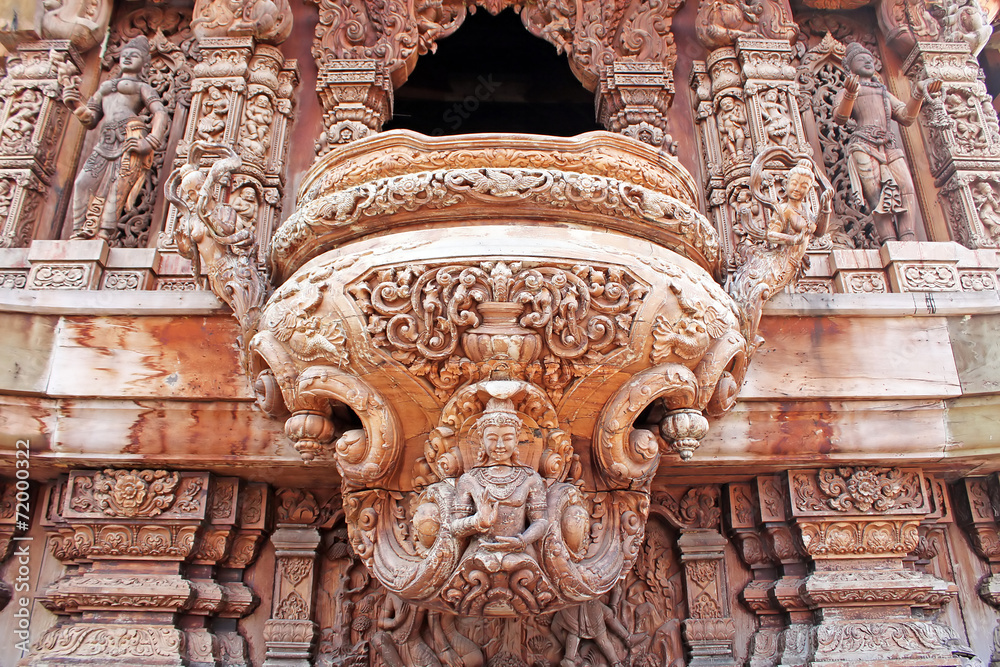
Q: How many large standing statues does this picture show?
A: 2